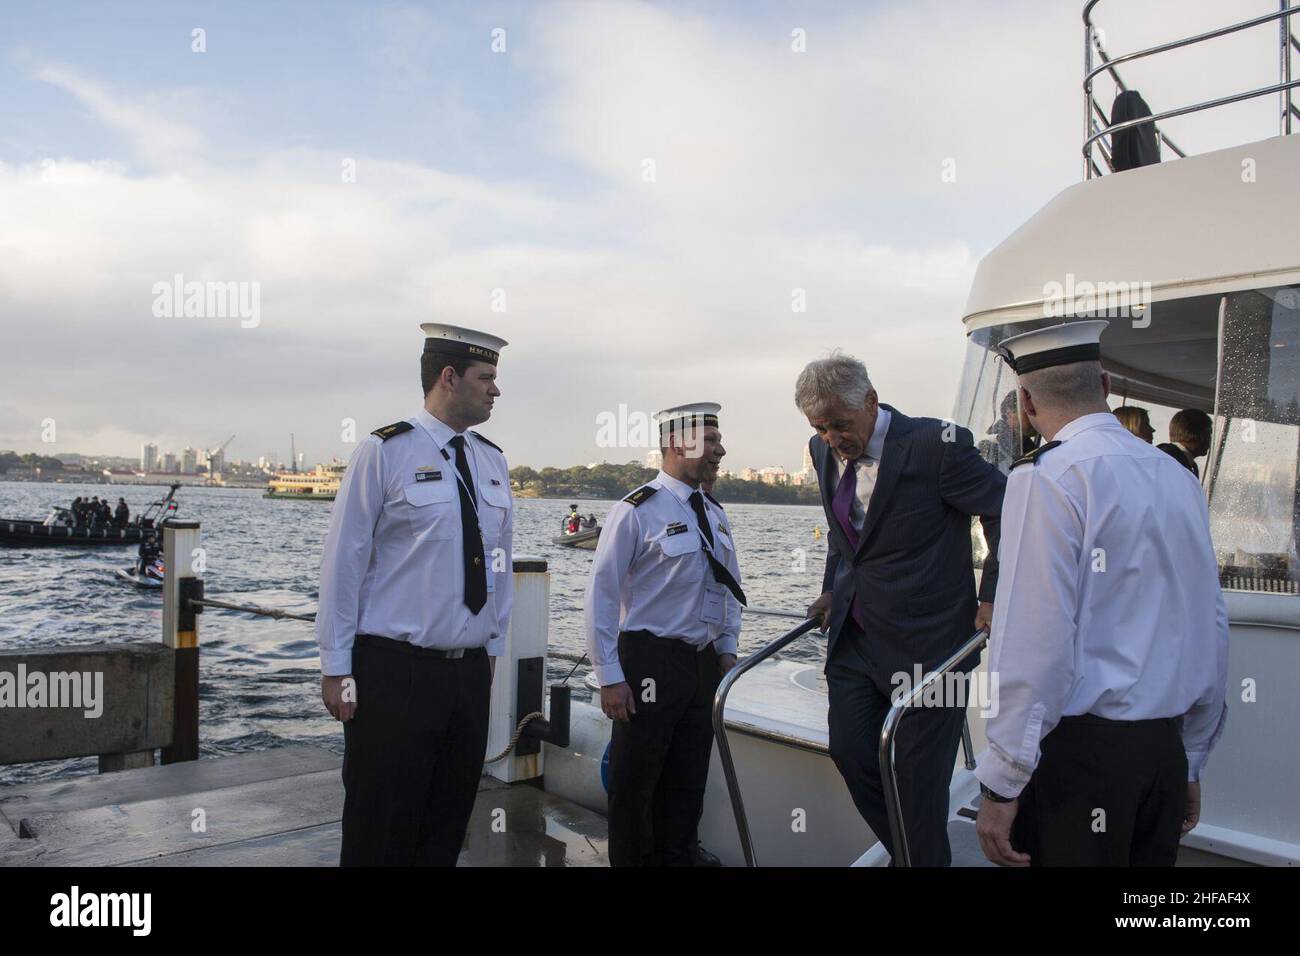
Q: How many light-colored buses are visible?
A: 0